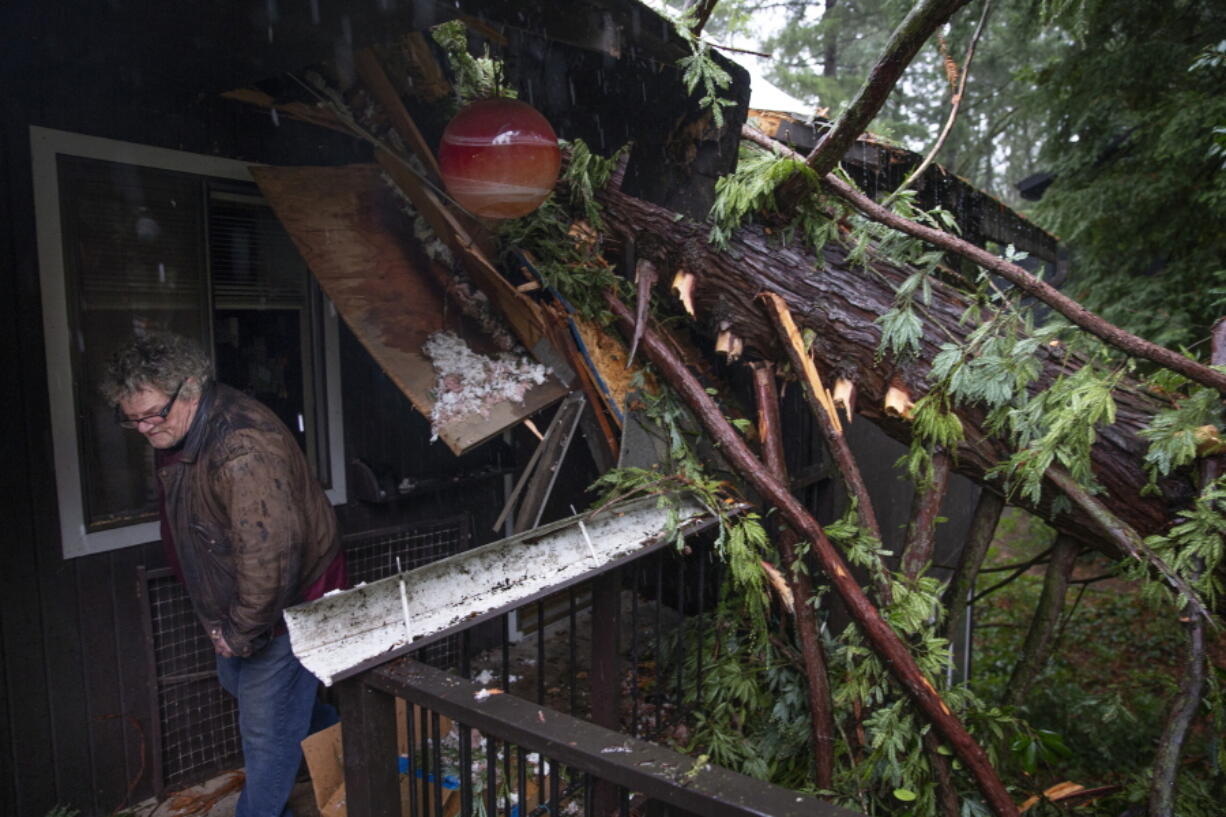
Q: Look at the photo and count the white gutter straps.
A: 2